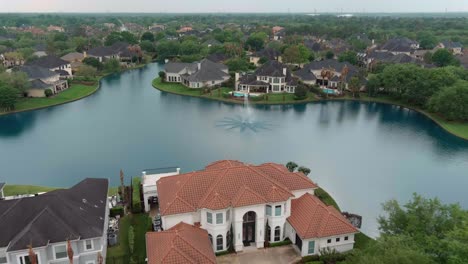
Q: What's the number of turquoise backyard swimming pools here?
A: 2